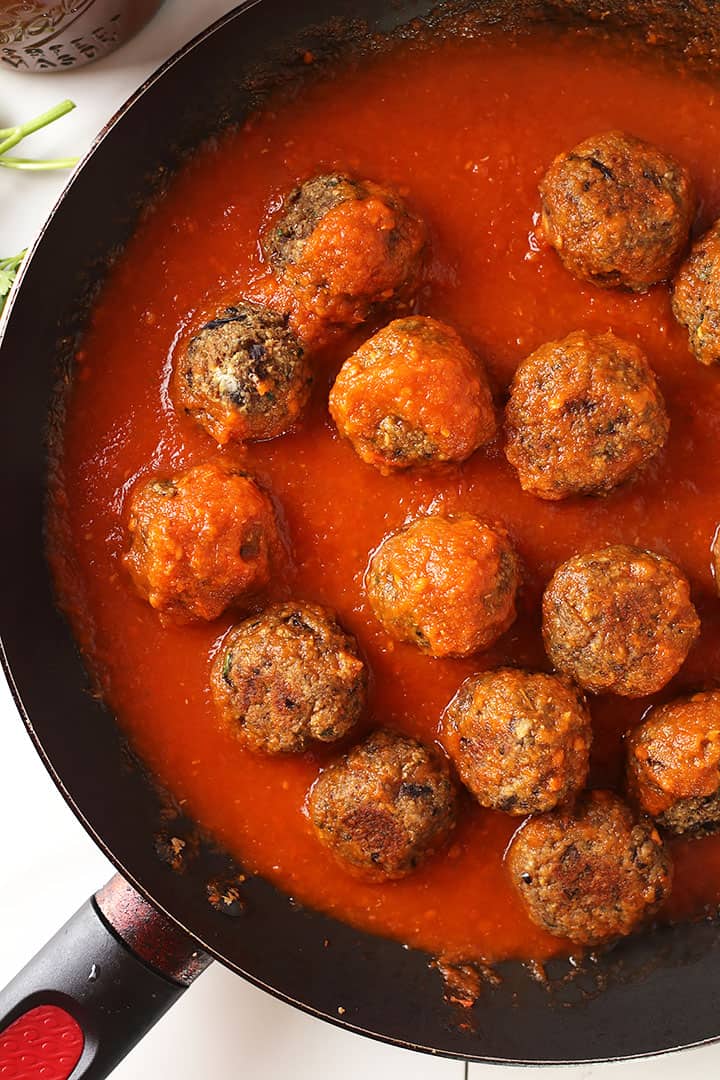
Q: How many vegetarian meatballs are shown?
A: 14